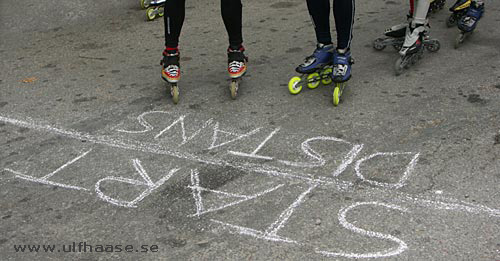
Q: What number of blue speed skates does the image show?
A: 3